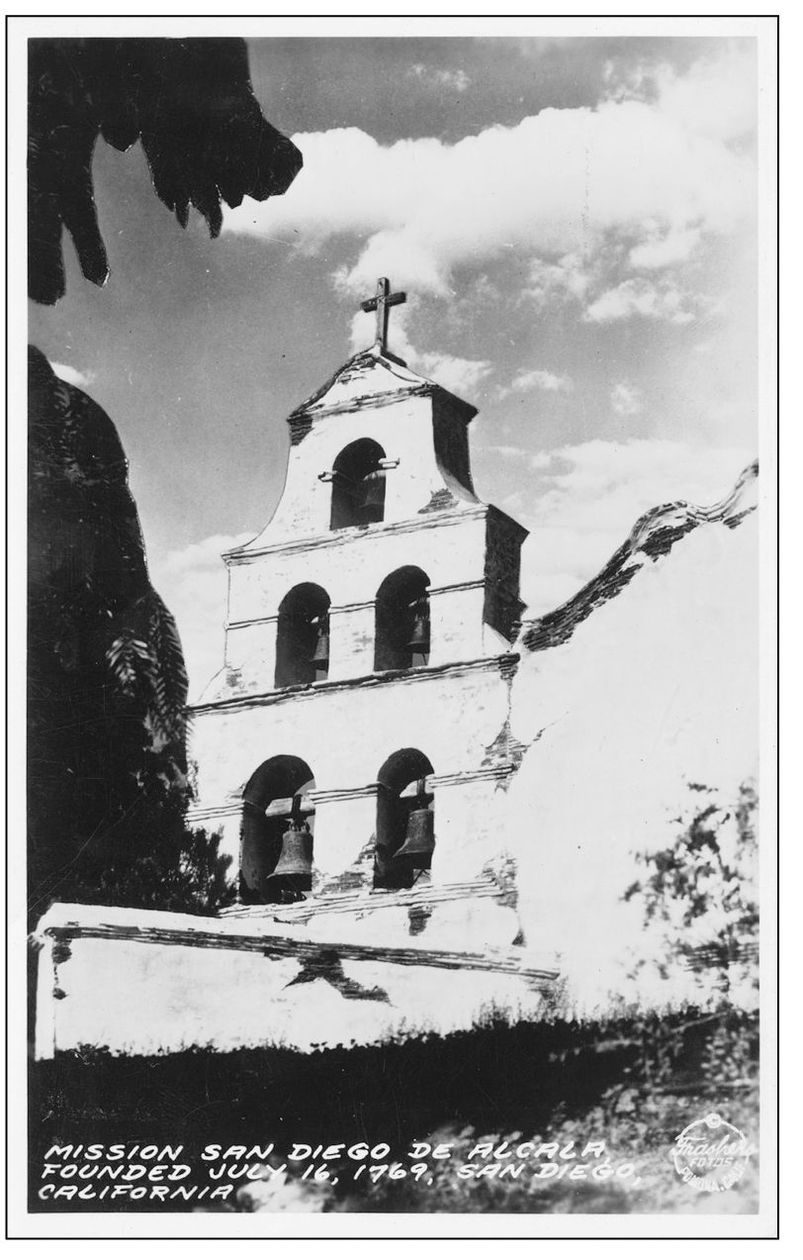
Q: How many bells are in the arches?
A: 5